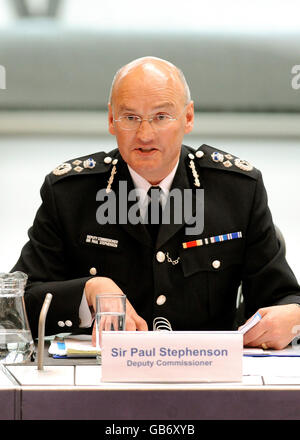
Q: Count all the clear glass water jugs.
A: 1